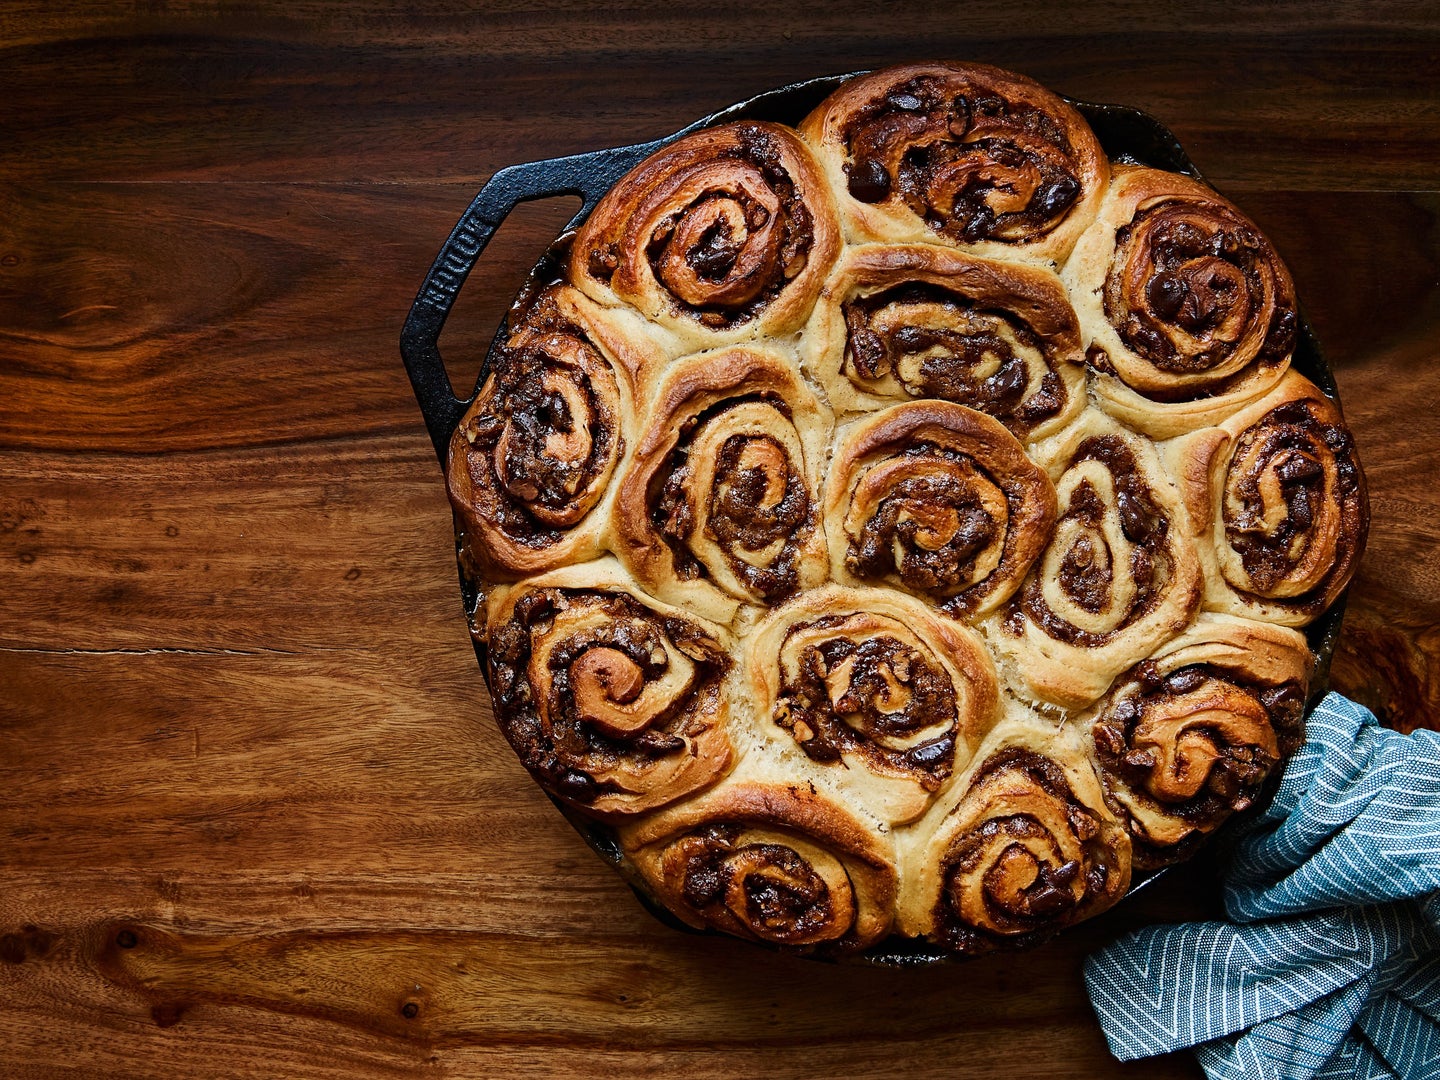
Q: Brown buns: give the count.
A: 14